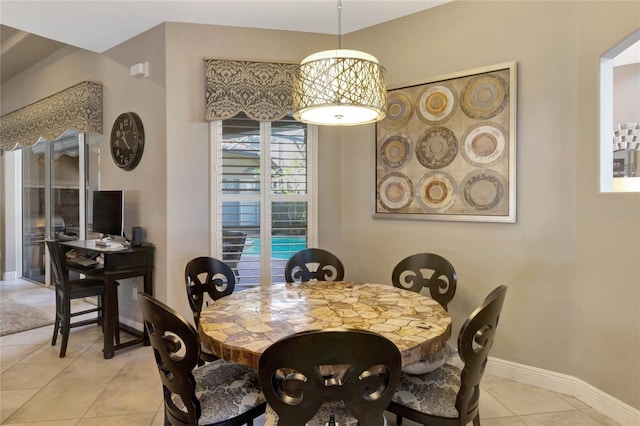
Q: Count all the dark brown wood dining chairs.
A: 6